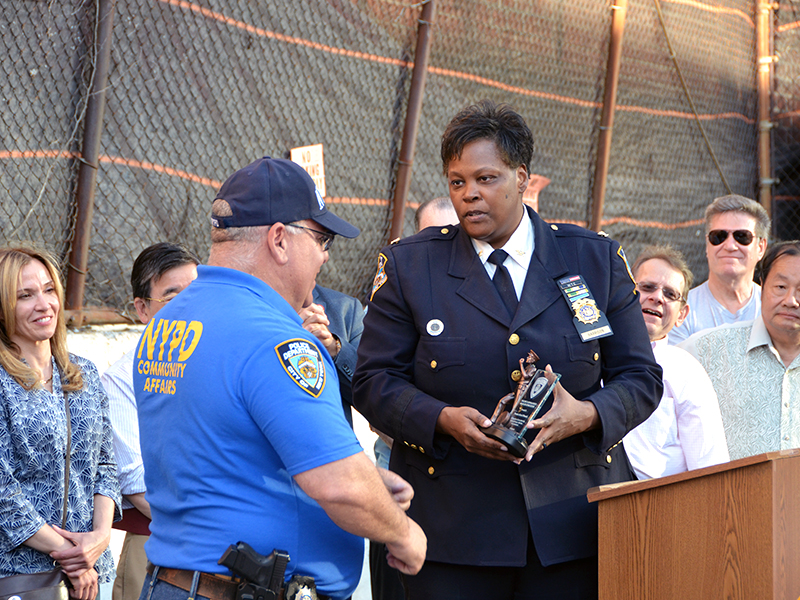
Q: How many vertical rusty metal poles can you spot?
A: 4